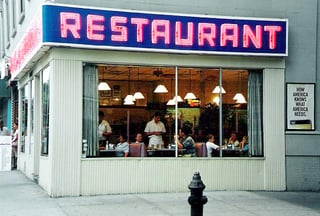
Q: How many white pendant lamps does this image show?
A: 11